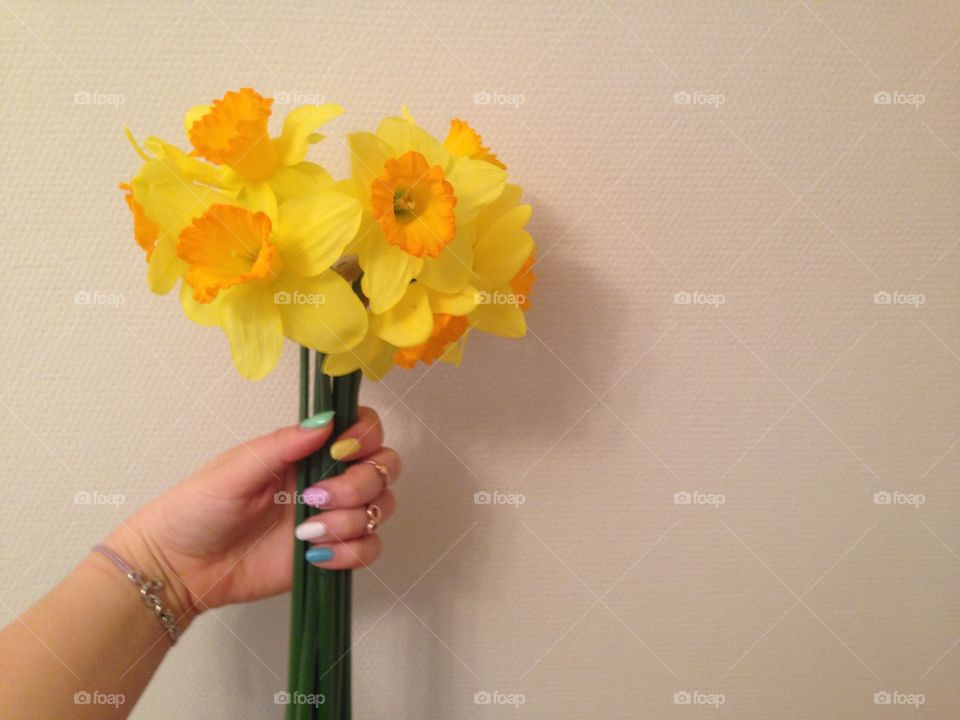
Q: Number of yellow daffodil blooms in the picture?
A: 7